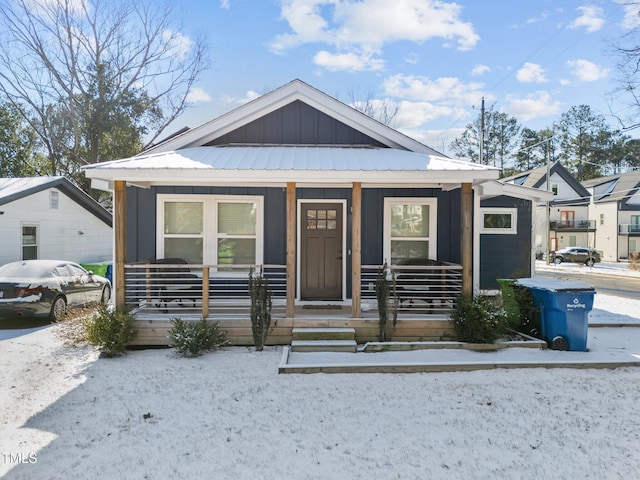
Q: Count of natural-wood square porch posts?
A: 4